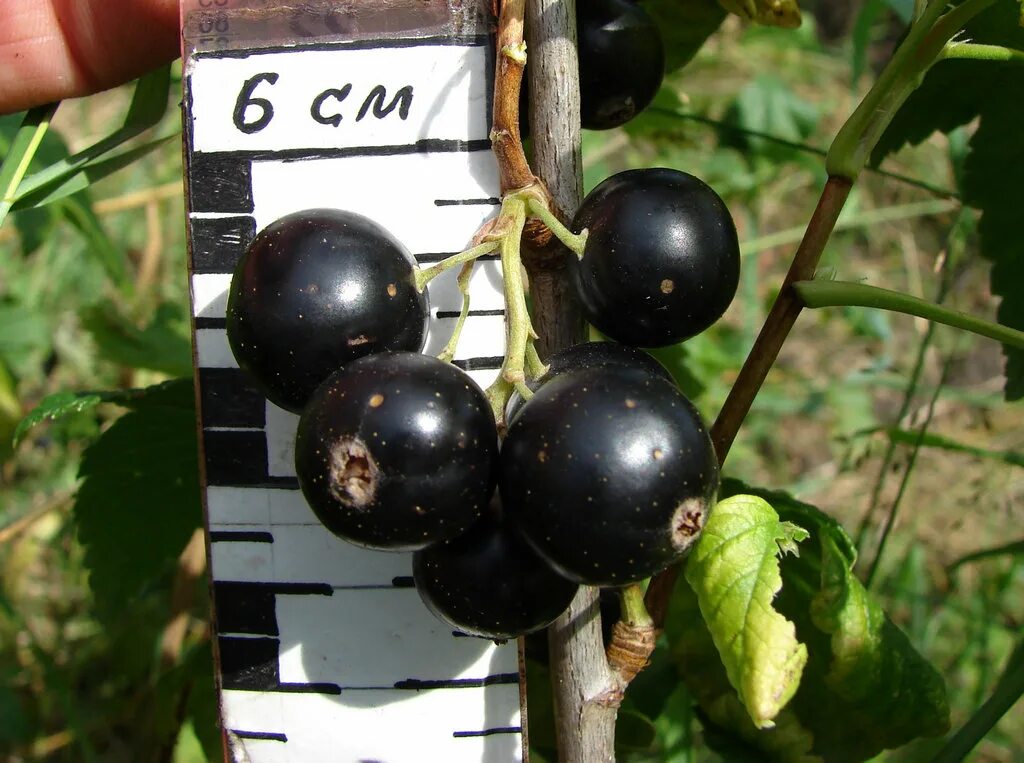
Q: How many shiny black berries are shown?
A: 7